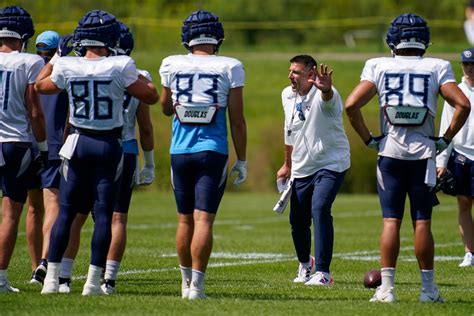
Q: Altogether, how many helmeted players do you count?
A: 5